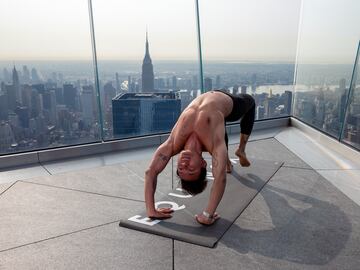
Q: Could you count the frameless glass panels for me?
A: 5